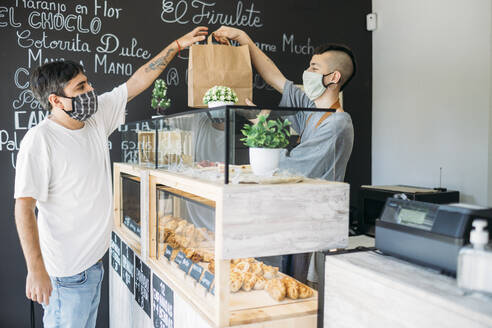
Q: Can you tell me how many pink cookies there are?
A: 0